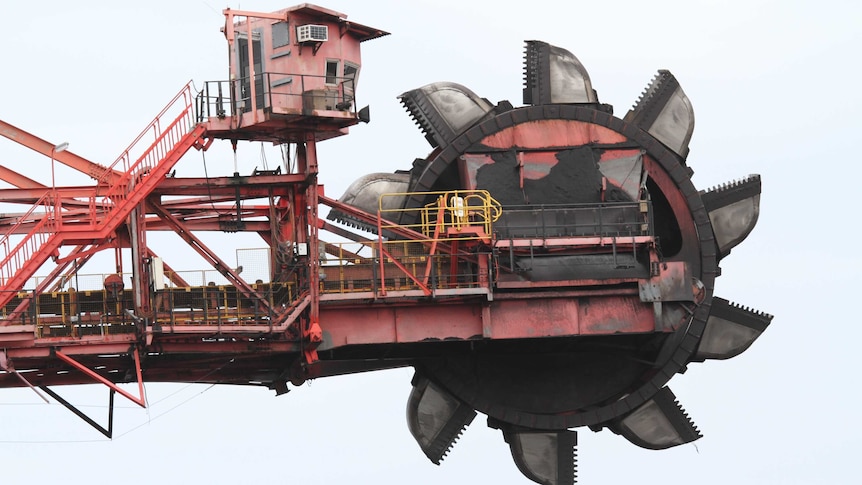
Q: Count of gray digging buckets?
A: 9